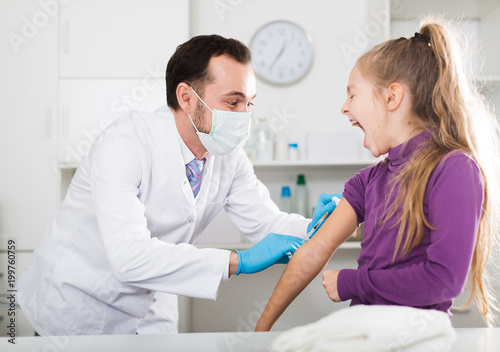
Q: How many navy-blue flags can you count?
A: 0